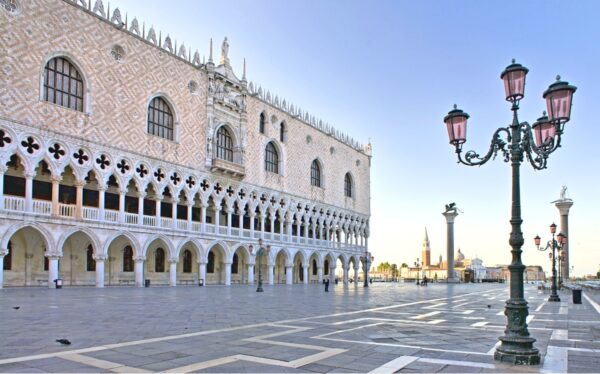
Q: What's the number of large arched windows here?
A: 6